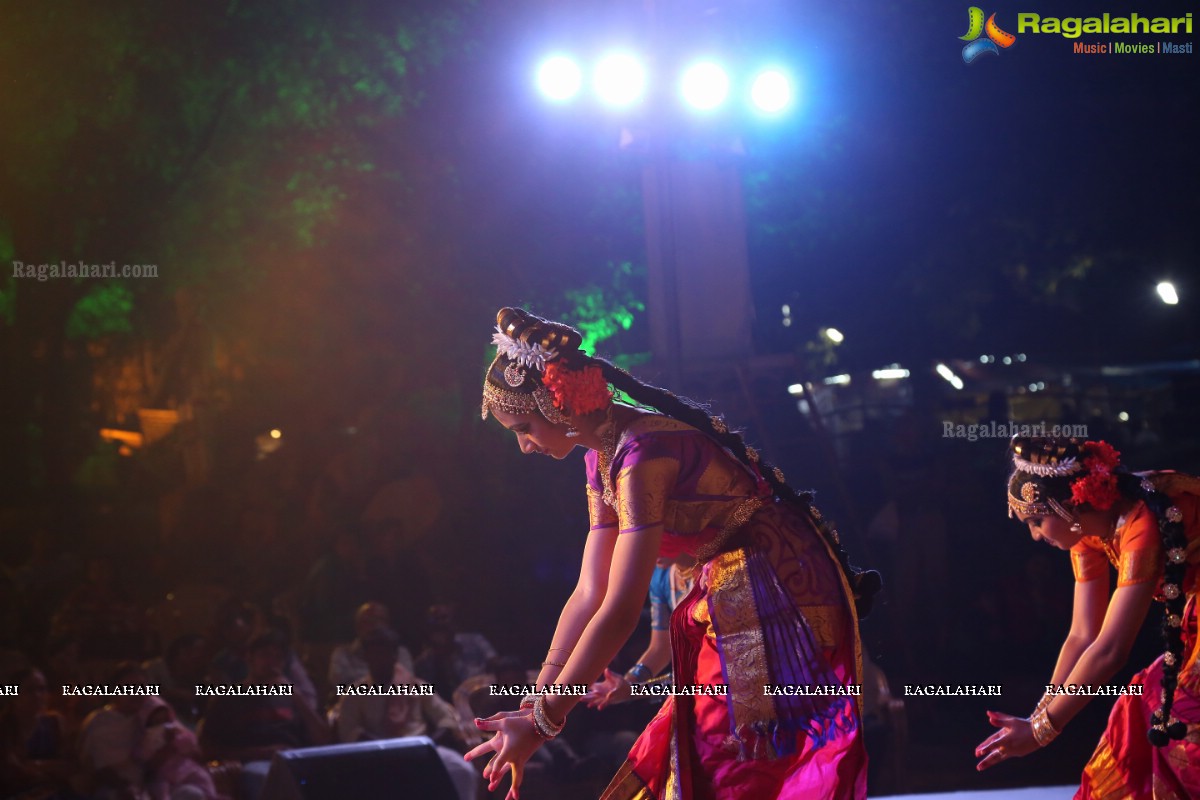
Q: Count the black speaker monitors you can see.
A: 1